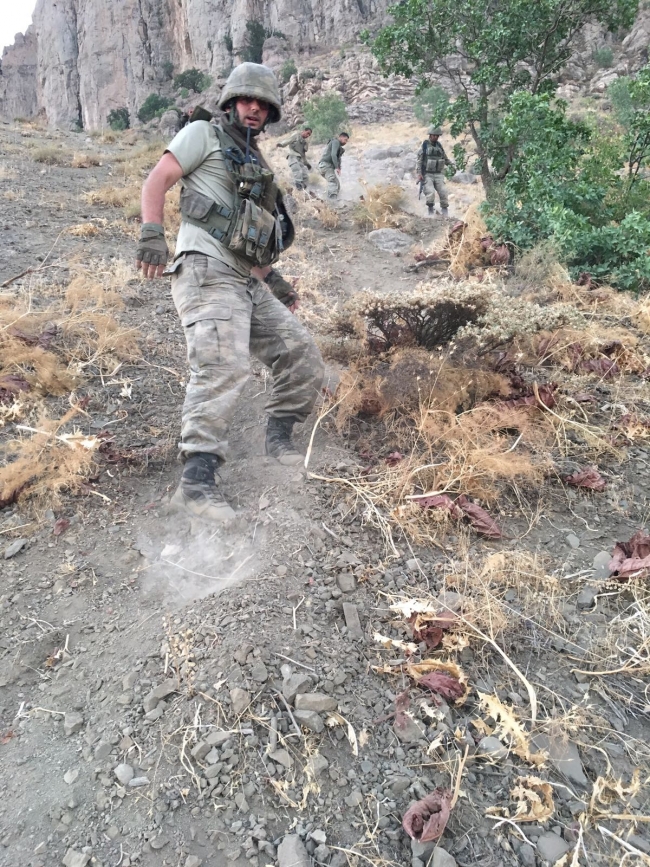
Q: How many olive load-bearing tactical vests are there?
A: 2